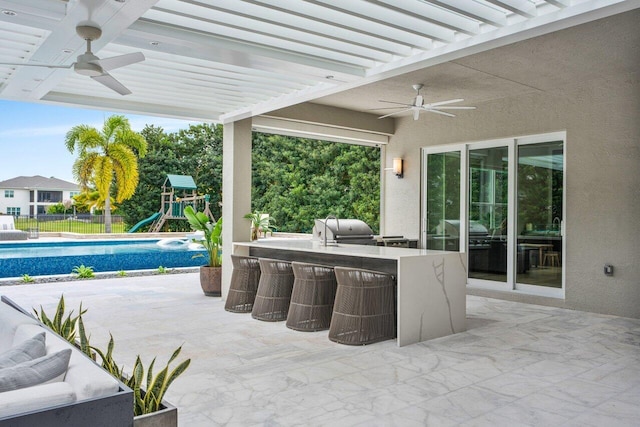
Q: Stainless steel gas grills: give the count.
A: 1